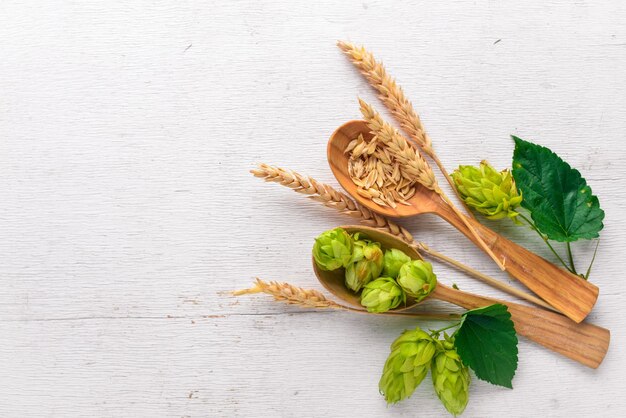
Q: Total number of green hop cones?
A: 8